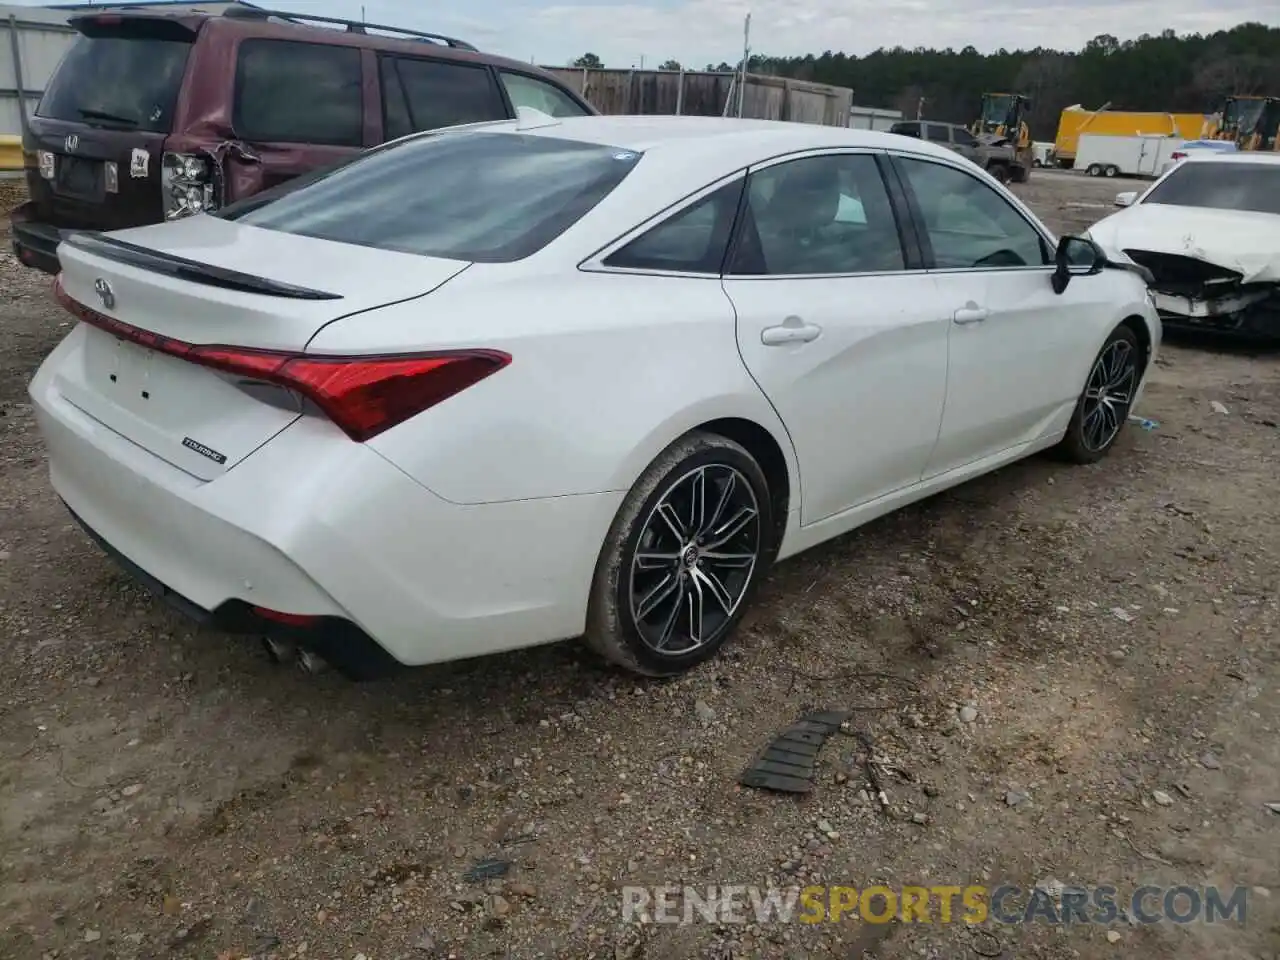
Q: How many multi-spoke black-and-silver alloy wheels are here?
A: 2